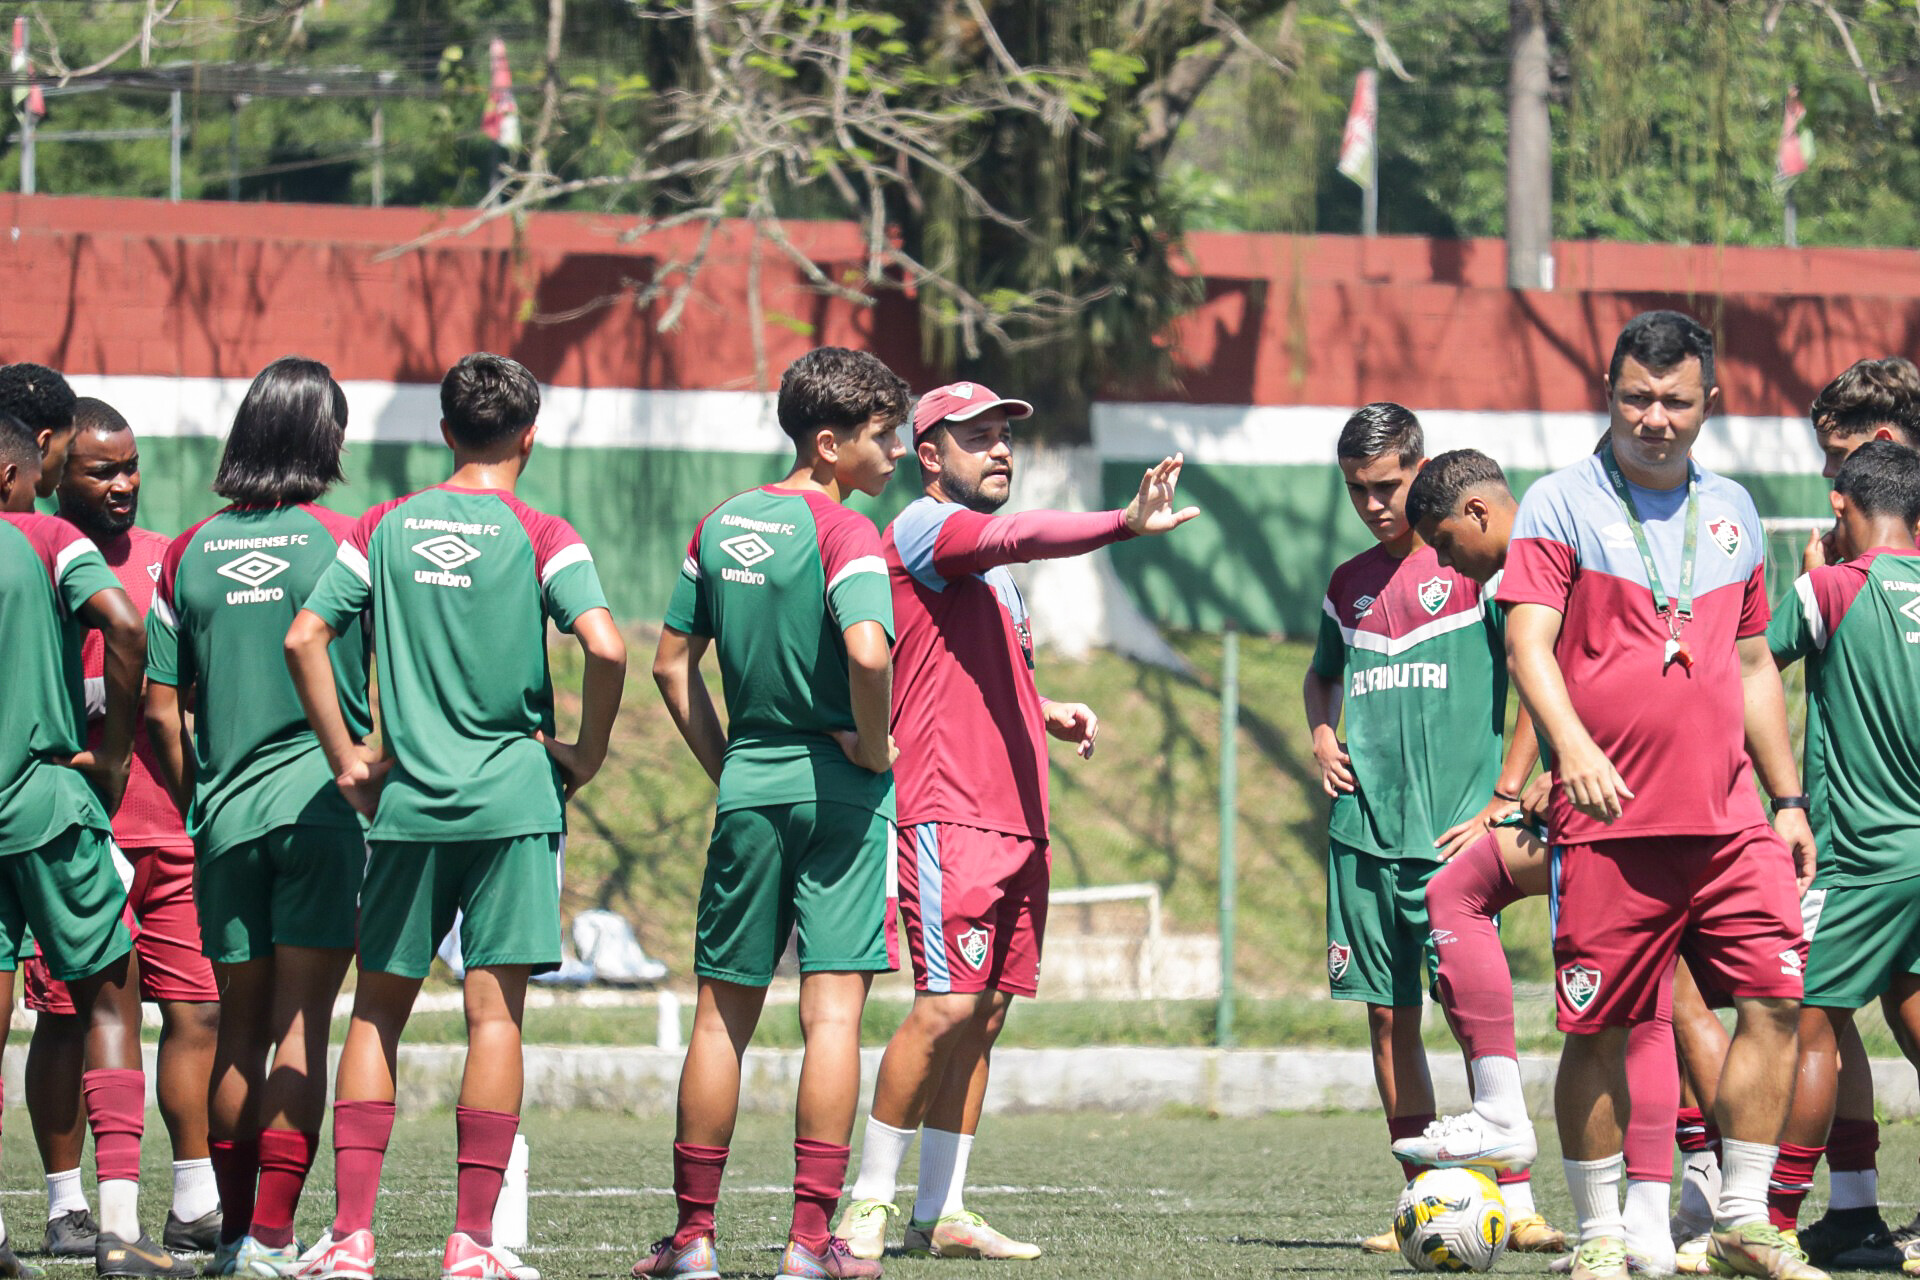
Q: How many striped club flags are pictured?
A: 4